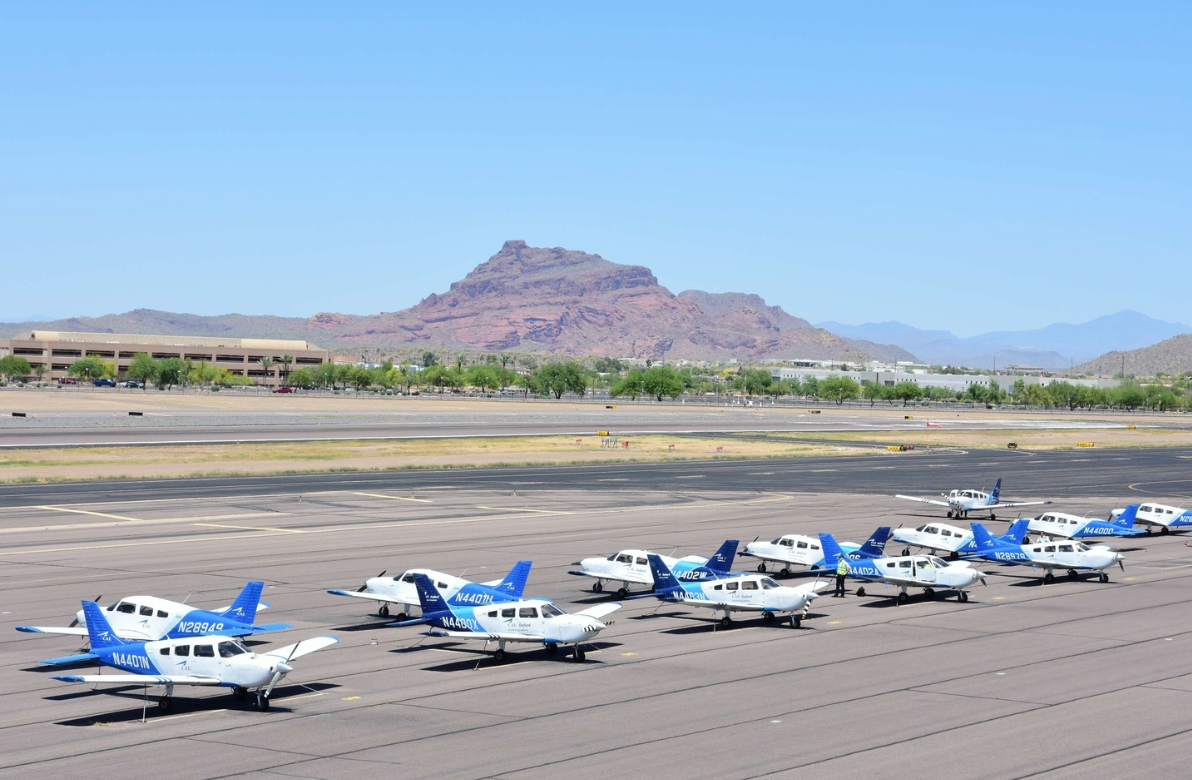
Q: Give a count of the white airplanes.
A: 13